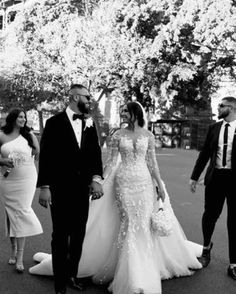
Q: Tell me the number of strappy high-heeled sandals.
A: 2